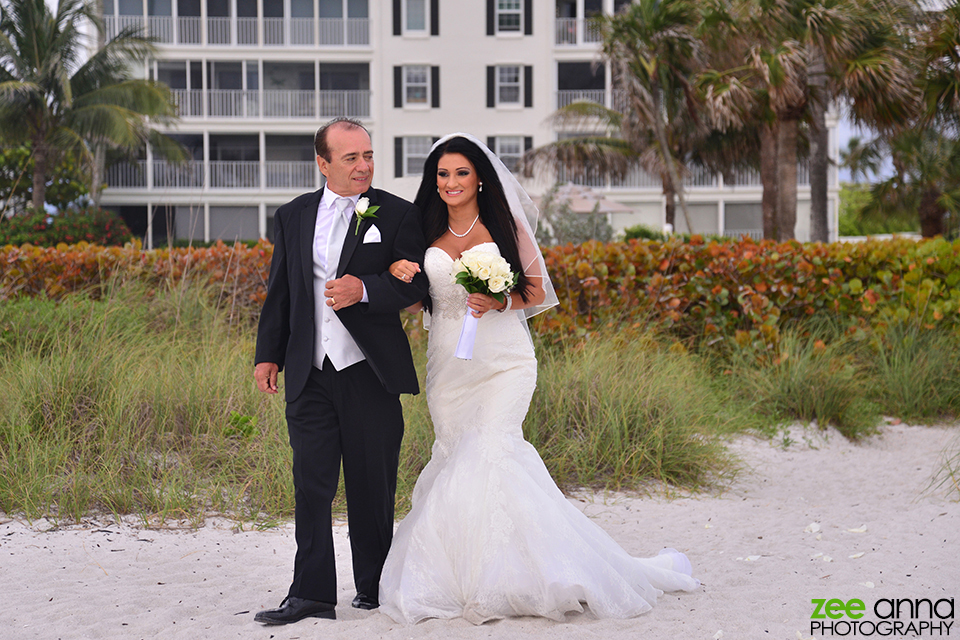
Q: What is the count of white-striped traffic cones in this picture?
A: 0